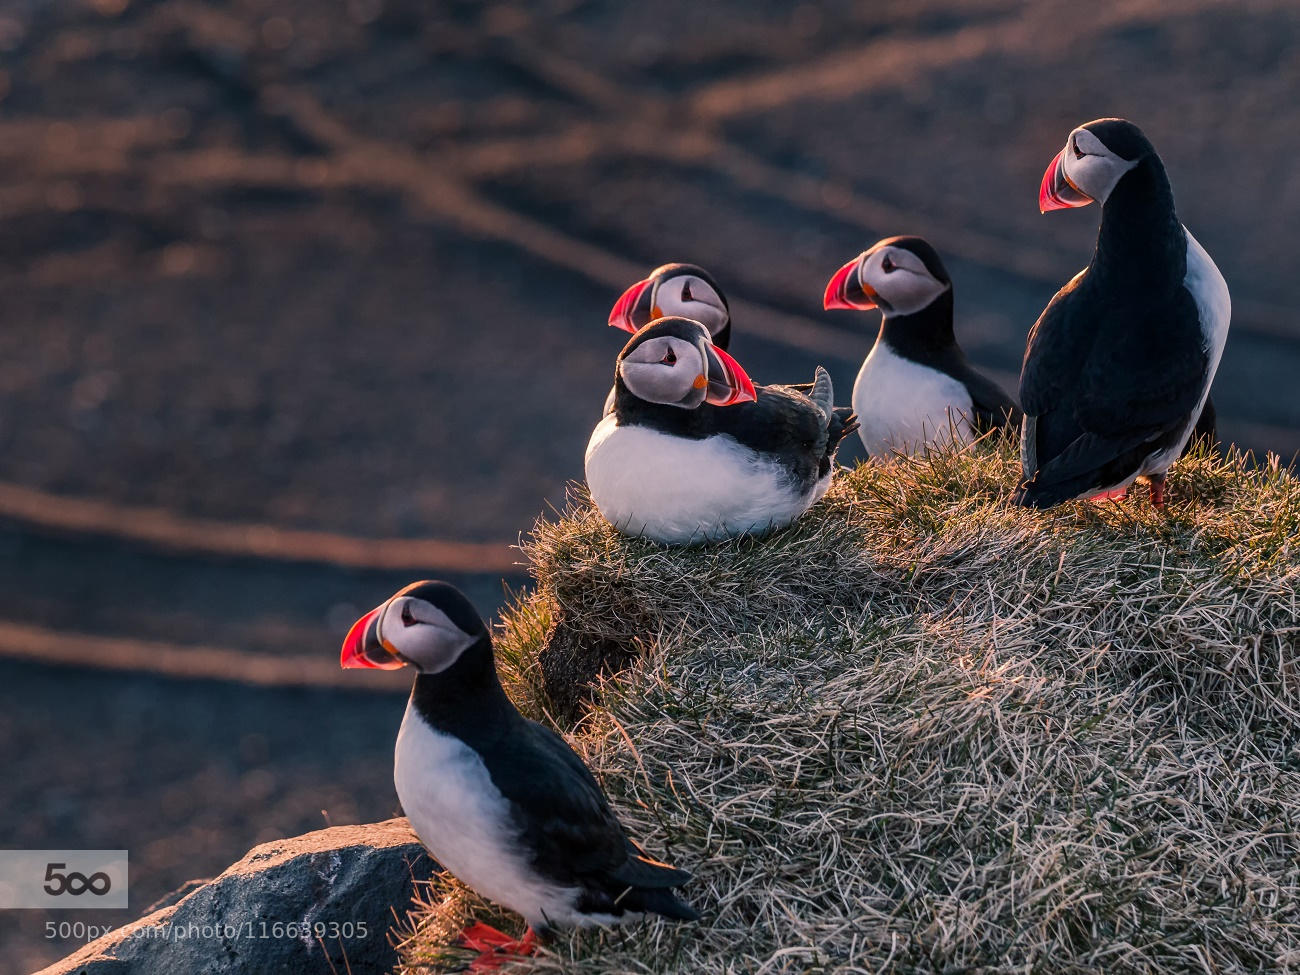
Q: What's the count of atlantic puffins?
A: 5